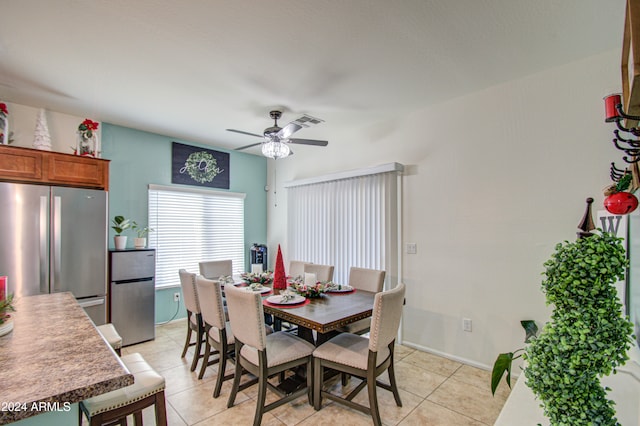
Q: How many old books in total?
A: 0